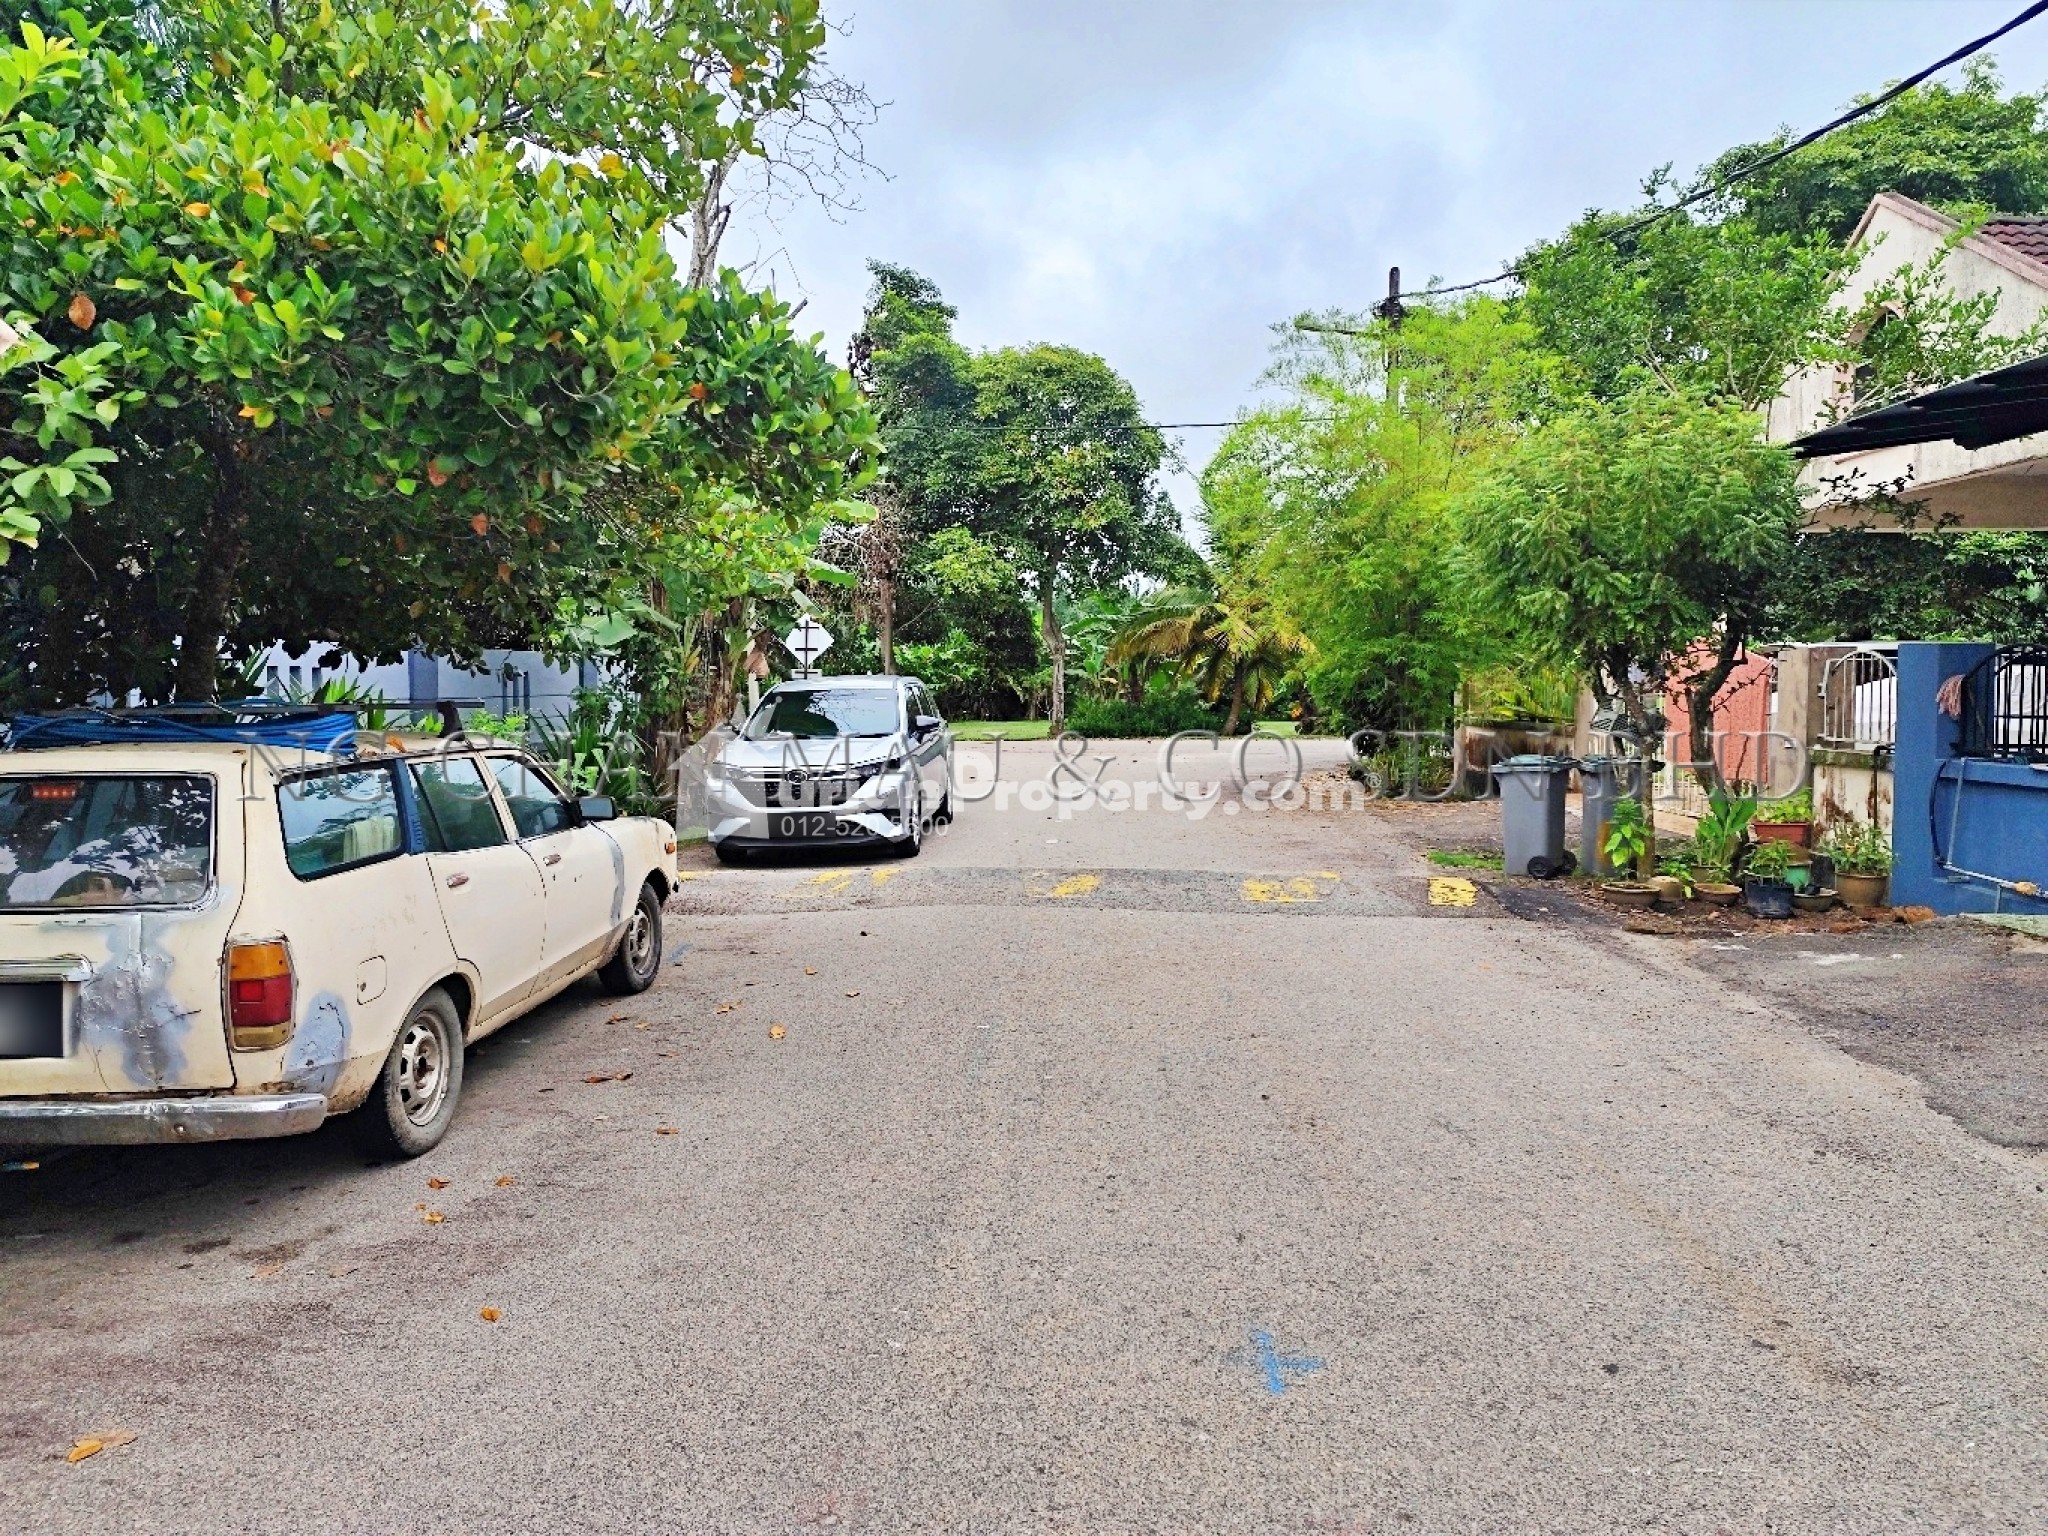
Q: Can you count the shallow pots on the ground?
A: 3